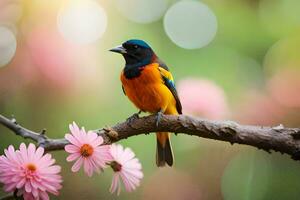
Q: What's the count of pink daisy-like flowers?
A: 3